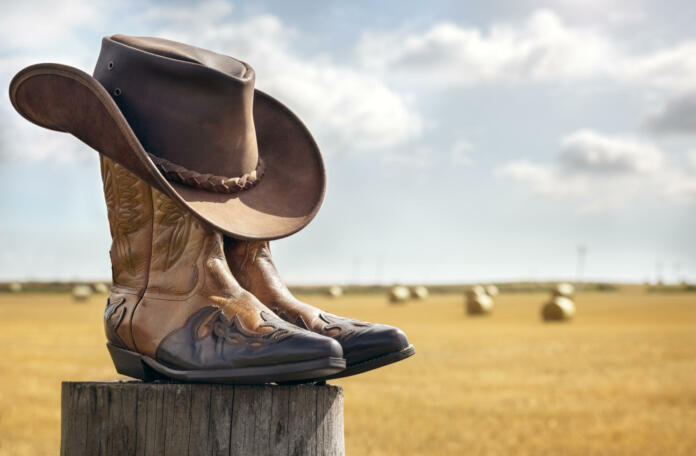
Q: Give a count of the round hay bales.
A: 11